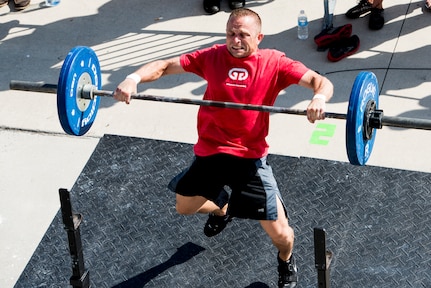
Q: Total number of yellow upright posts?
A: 0